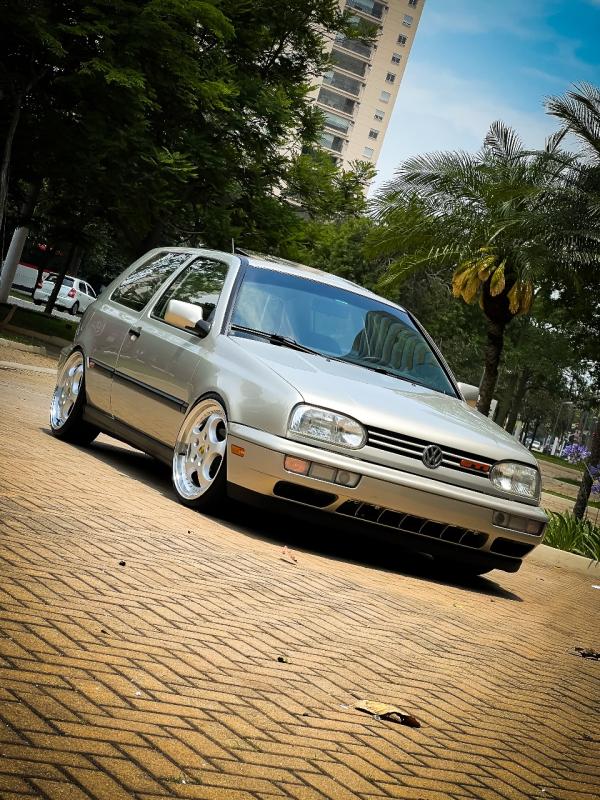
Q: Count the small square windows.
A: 9